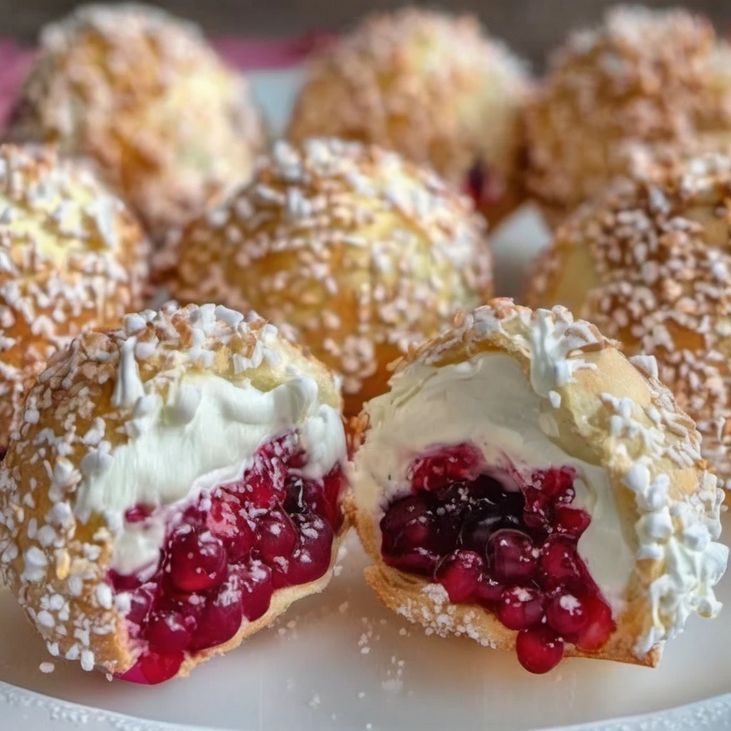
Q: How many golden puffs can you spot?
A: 8